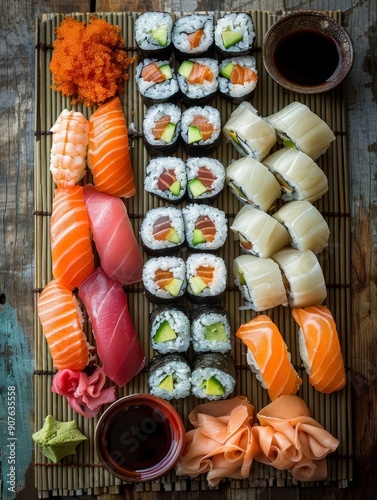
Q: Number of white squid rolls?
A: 8